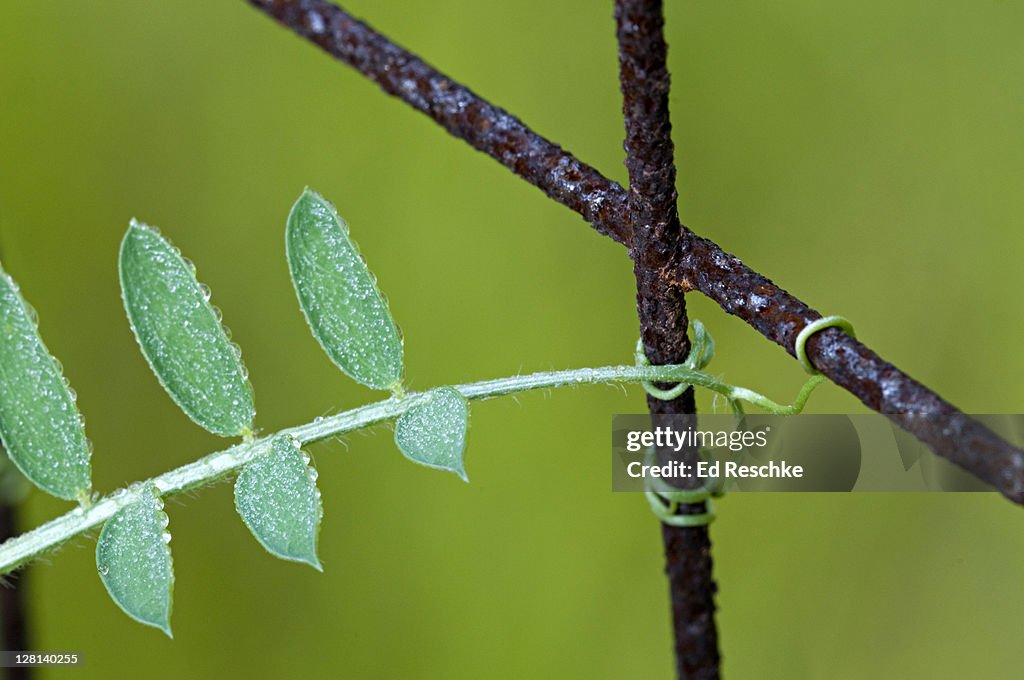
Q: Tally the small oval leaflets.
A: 6